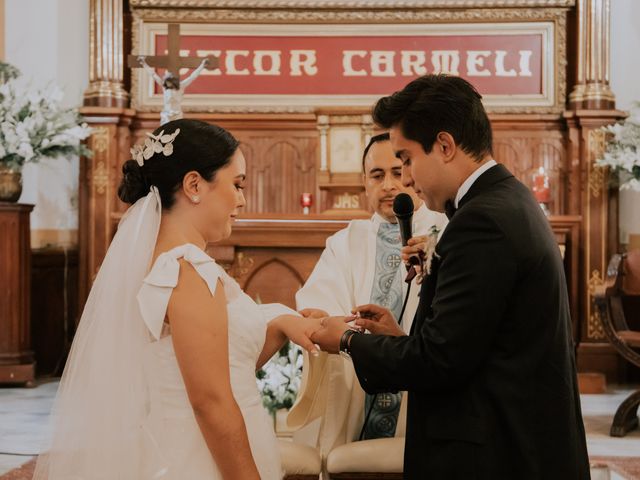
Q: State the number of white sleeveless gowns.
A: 1